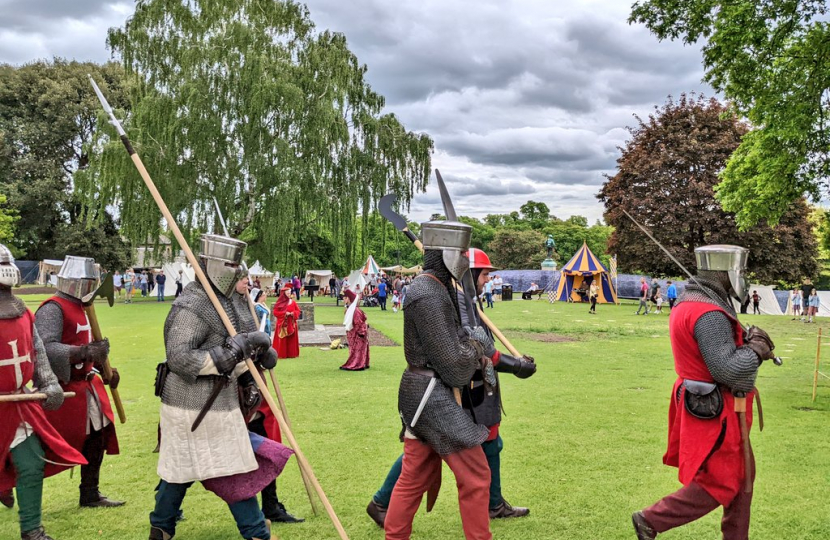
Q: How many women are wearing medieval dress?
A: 3